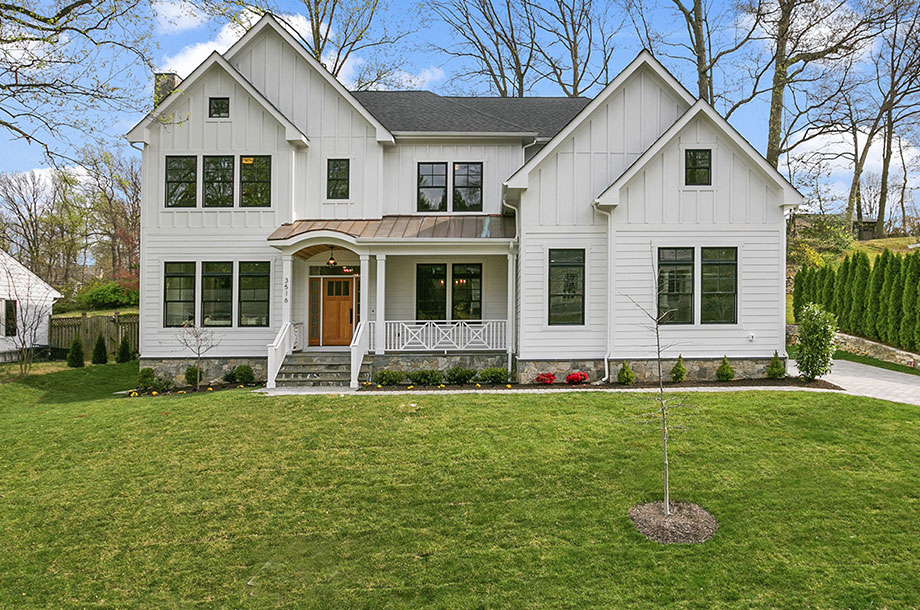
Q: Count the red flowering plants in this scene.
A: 2